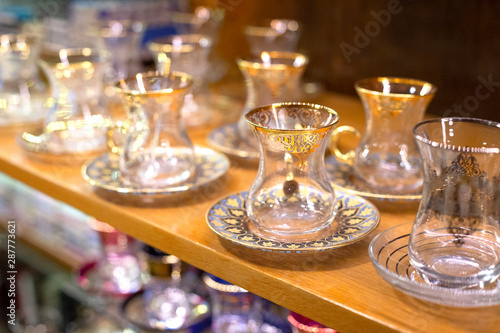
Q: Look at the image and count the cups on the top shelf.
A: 11